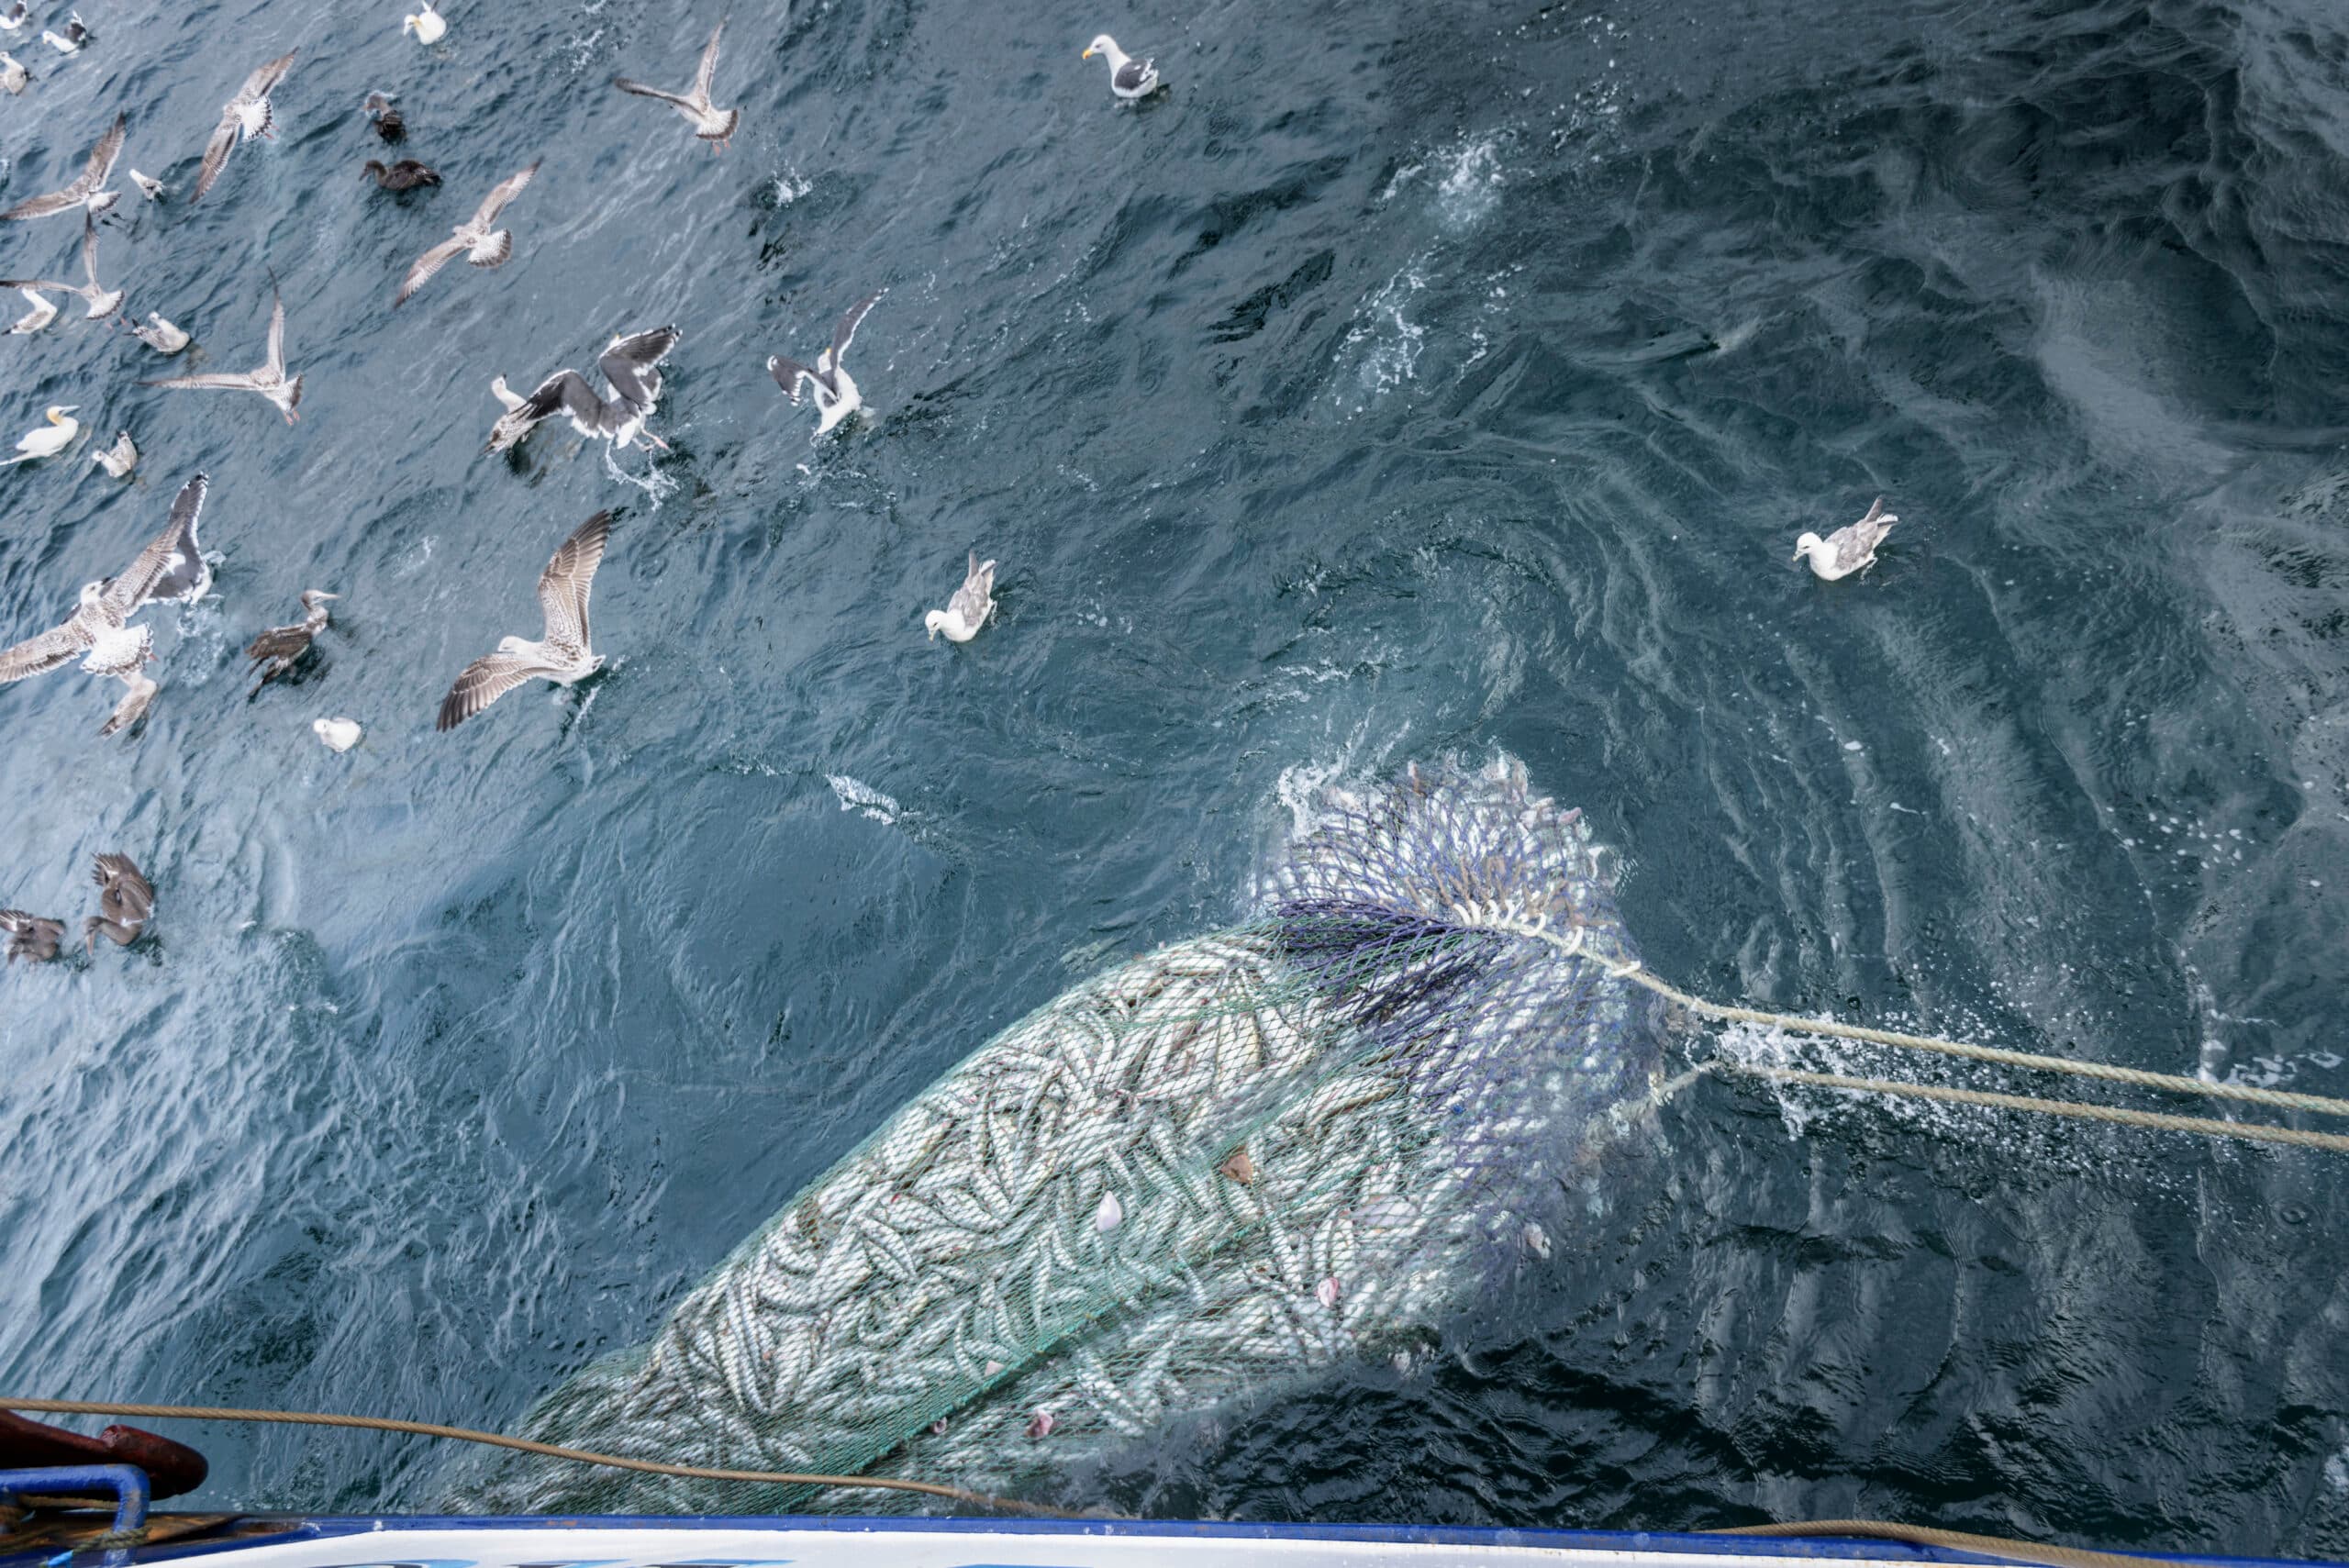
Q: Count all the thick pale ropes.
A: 2